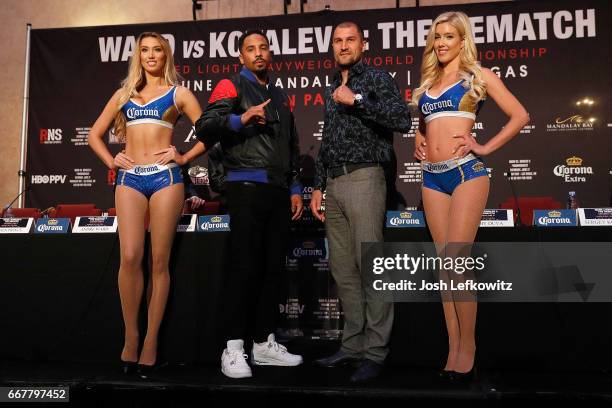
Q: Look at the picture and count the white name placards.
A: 5